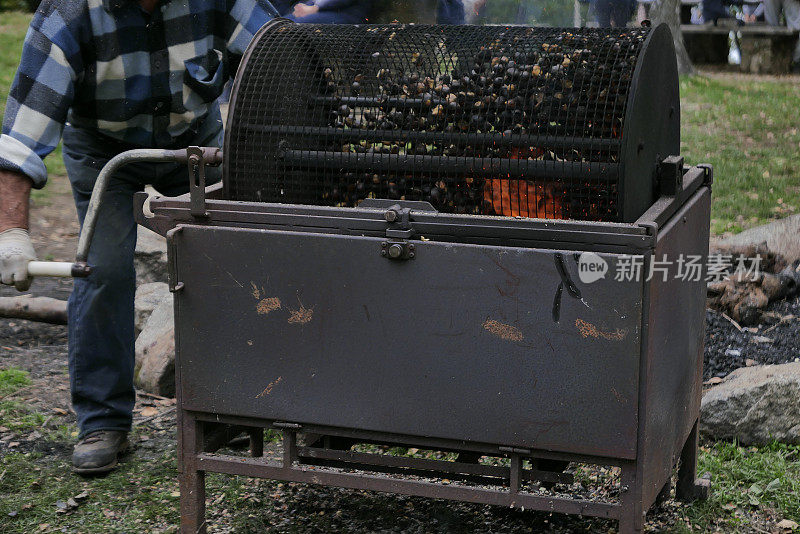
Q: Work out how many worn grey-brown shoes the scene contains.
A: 1